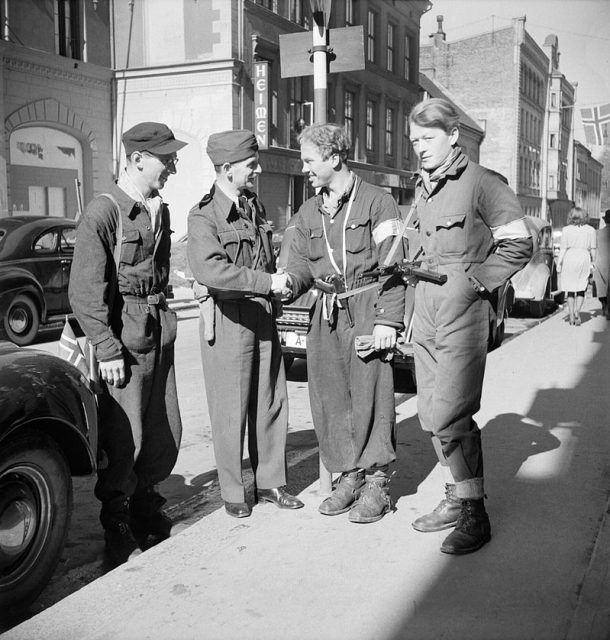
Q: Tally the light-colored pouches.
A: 1